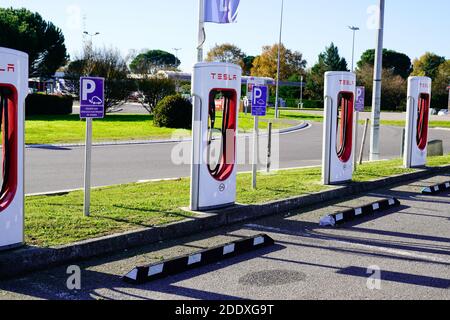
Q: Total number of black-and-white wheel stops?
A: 3